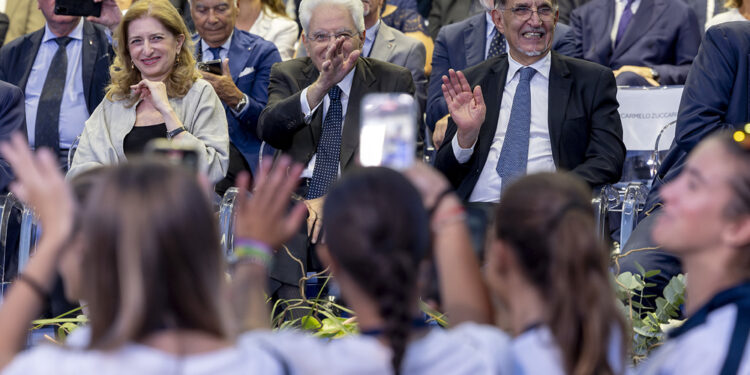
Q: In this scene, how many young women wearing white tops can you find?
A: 4